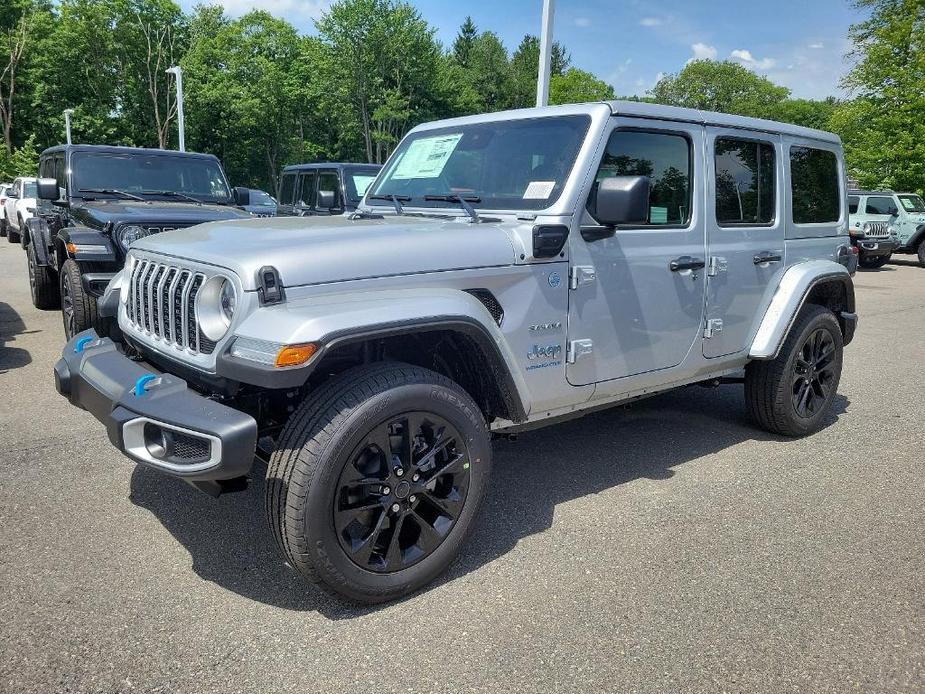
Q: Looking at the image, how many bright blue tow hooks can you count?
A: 2